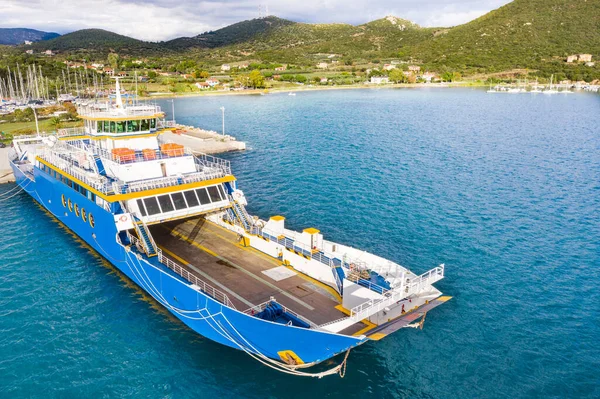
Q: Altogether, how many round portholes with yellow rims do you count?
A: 5